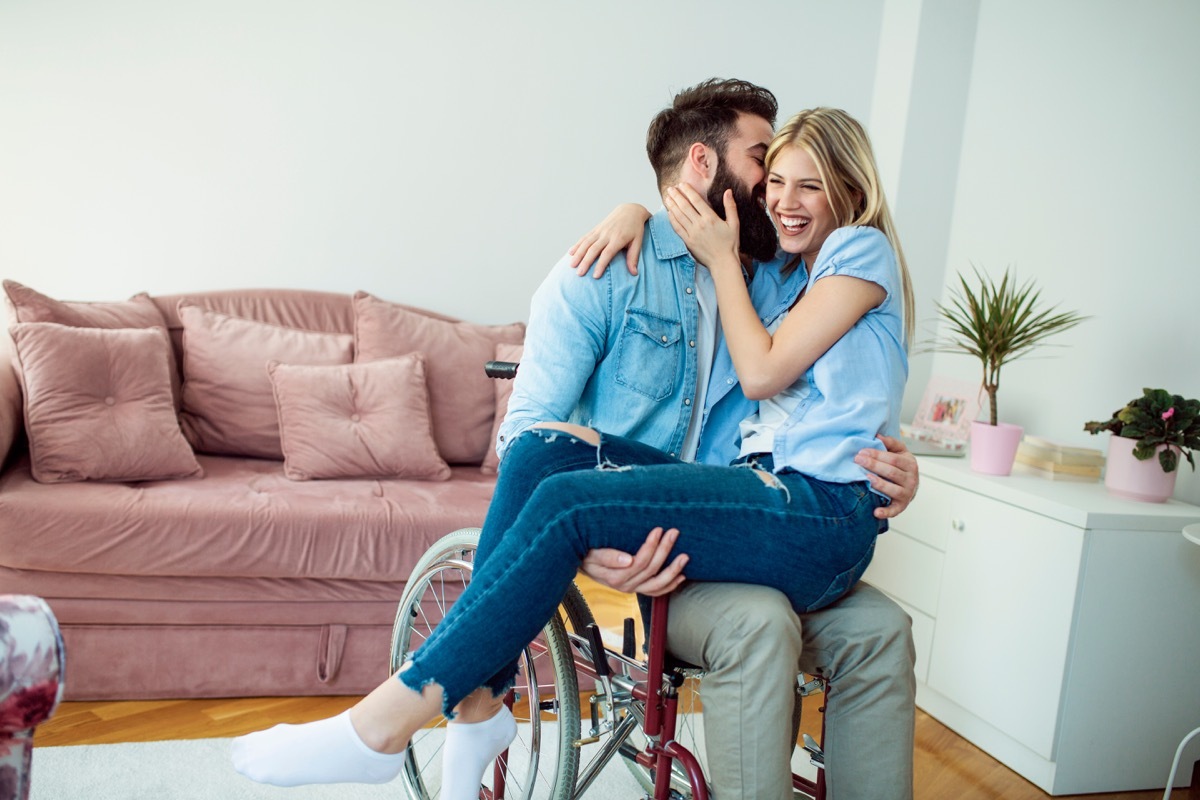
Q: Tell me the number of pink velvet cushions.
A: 6